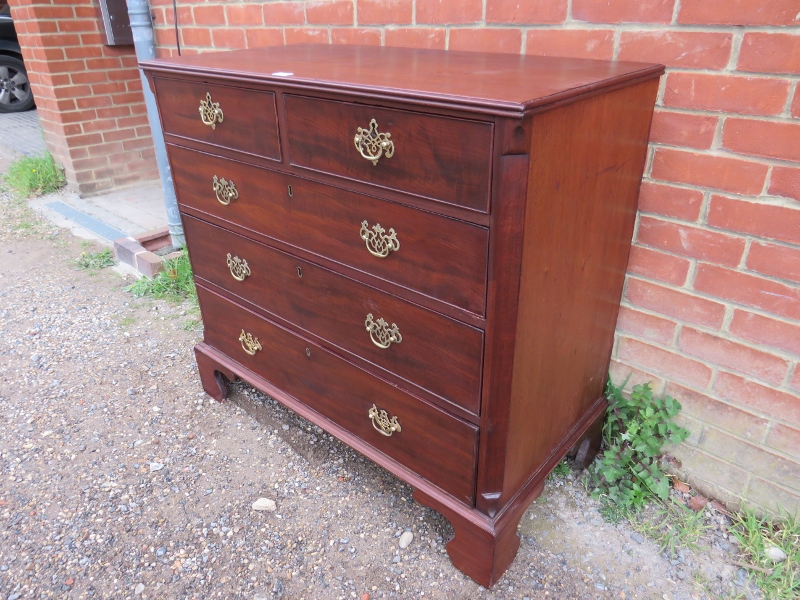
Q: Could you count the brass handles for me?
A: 8